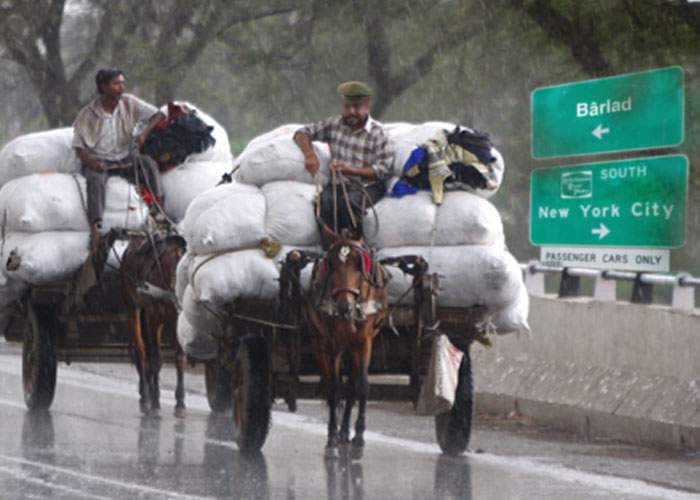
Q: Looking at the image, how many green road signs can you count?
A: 2